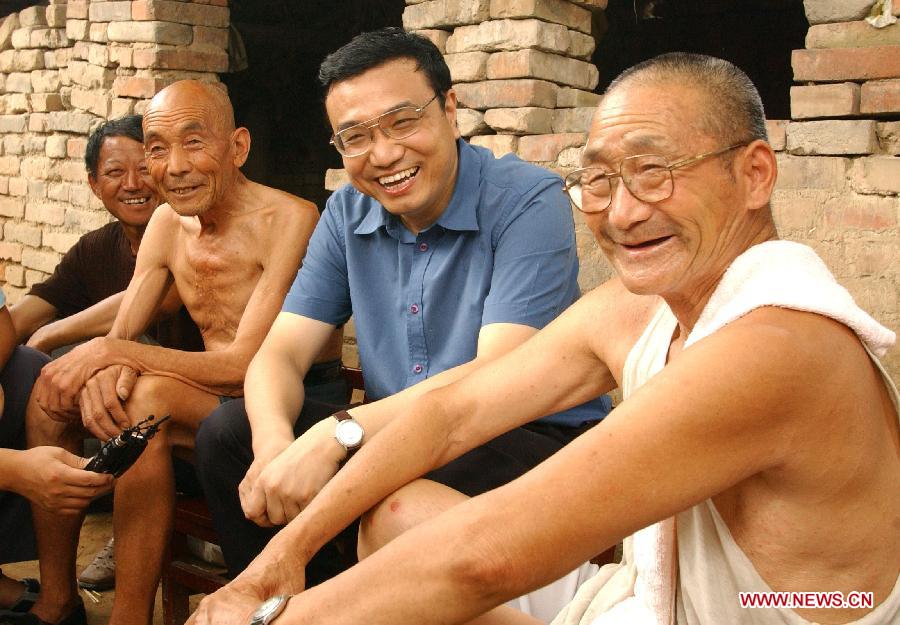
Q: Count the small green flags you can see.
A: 0